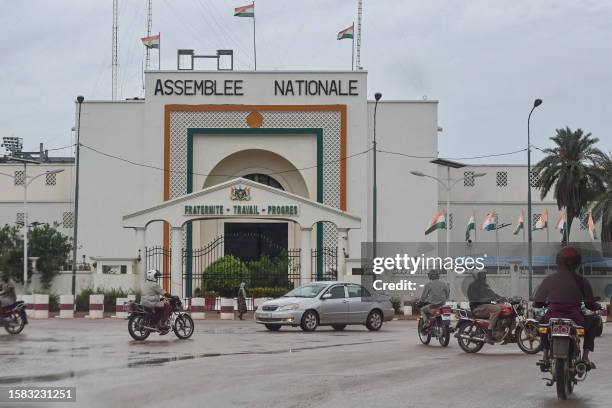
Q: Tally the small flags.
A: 10